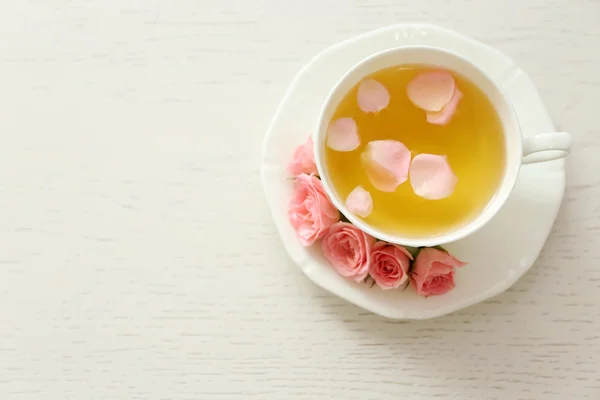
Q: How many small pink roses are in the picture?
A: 5